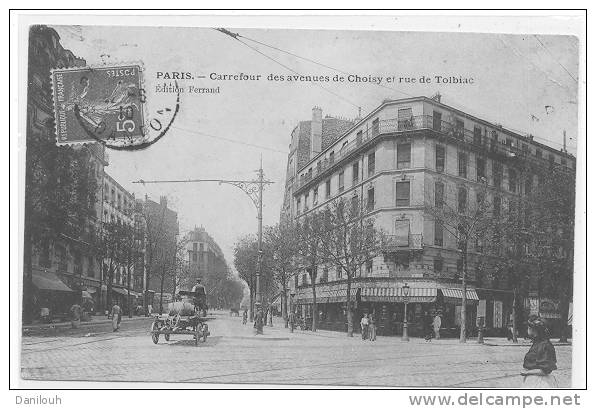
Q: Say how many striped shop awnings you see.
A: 3